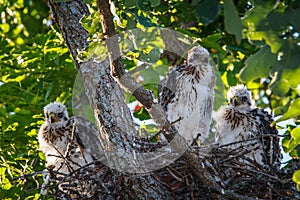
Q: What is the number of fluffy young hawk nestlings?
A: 3